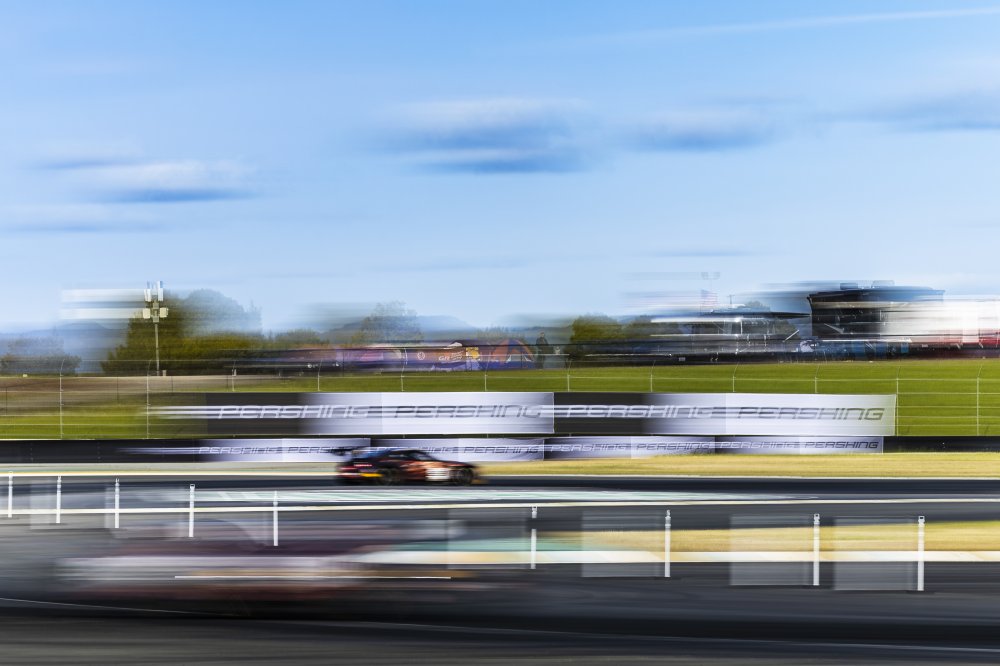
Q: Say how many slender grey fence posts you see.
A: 12